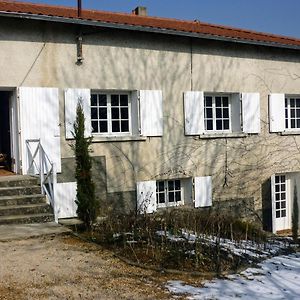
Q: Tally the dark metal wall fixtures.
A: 1